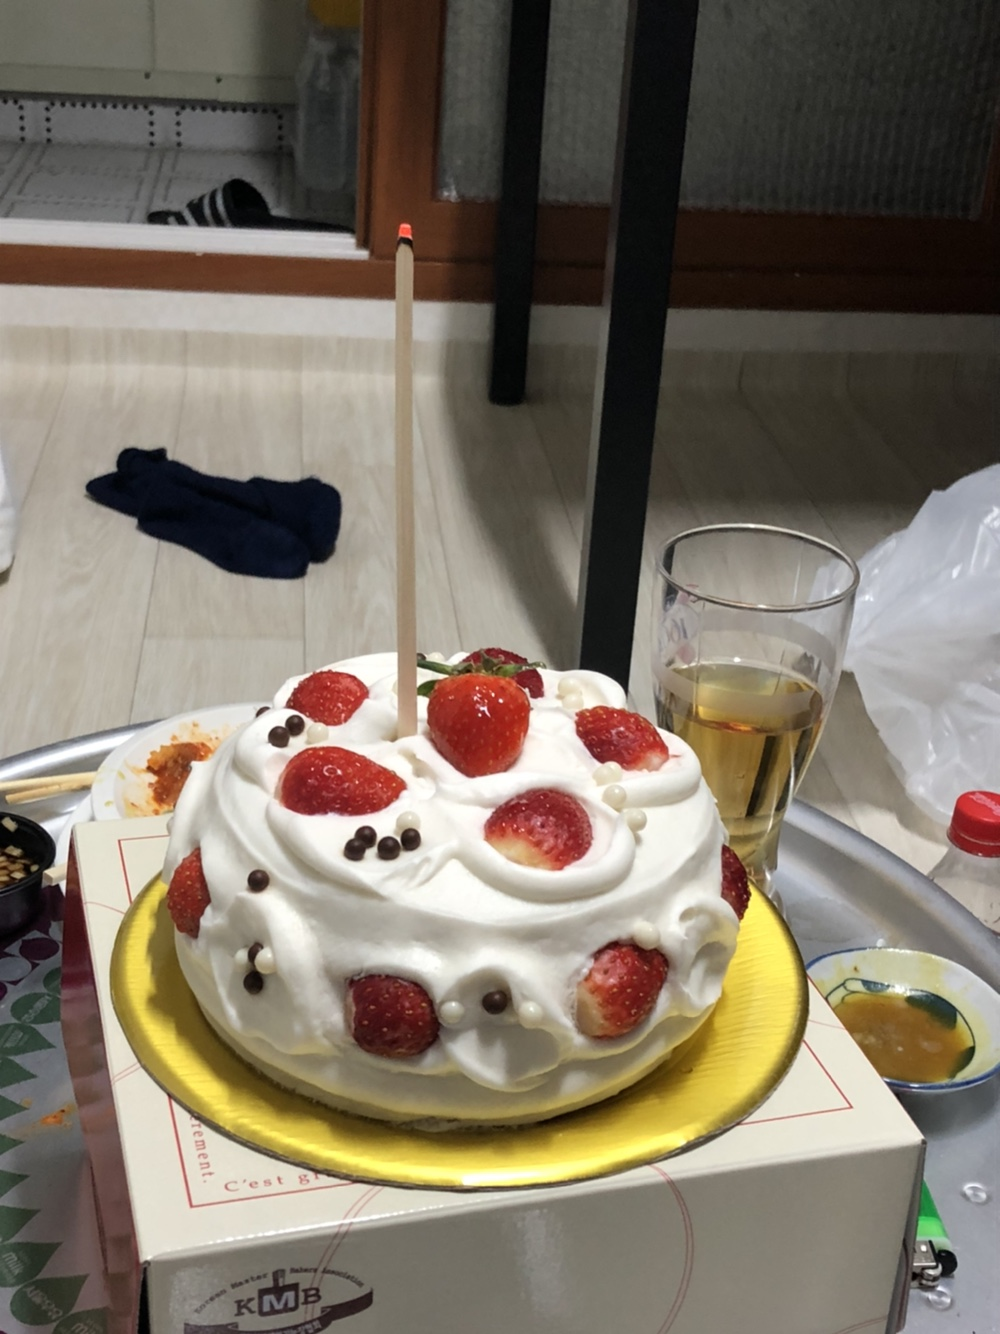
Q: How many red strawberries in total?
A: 10